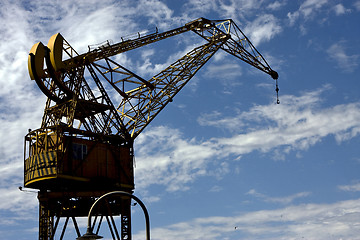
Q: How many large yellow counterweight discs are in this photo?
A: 2